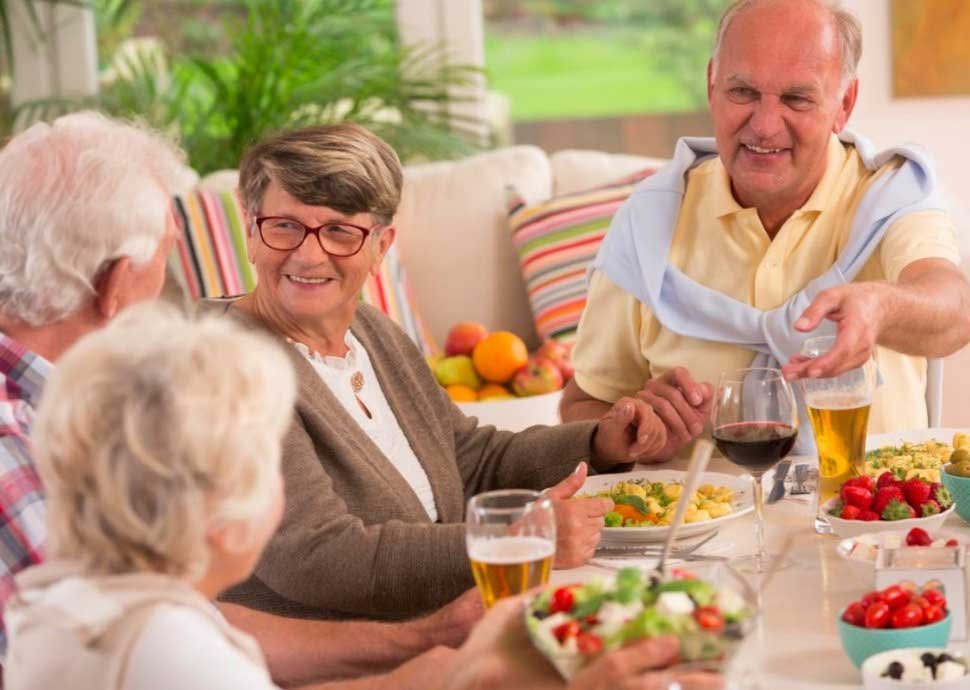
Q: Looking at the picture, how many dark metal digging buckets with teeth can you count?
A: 0